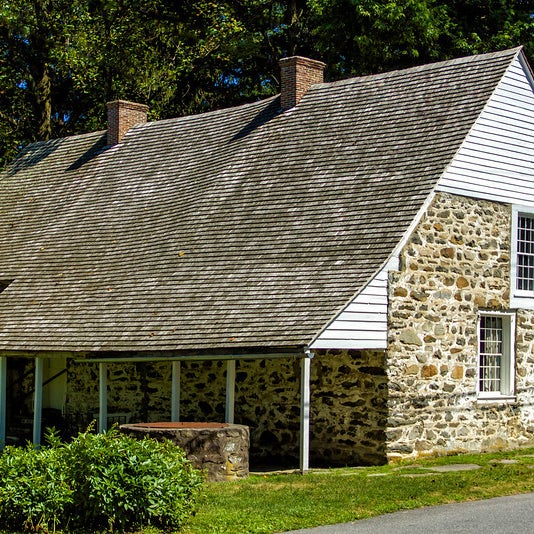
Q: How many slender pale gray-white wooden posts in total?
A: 6